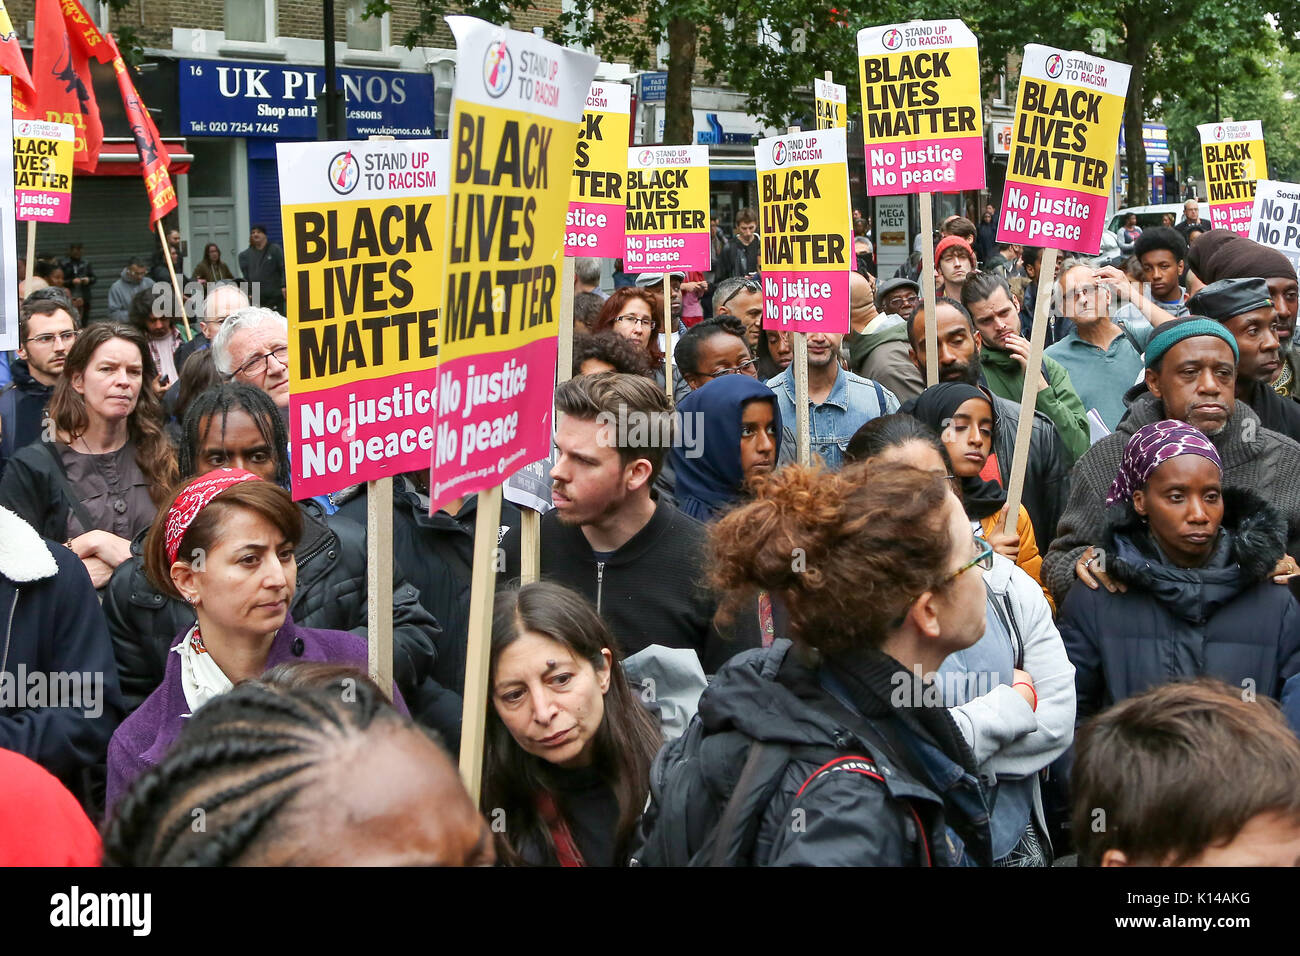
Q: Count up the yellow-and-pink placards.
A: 10